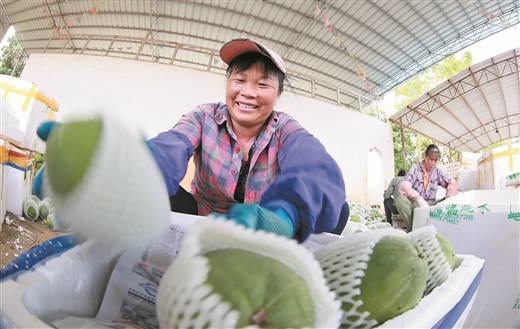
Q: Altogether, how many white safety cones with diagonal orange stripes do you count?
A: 0